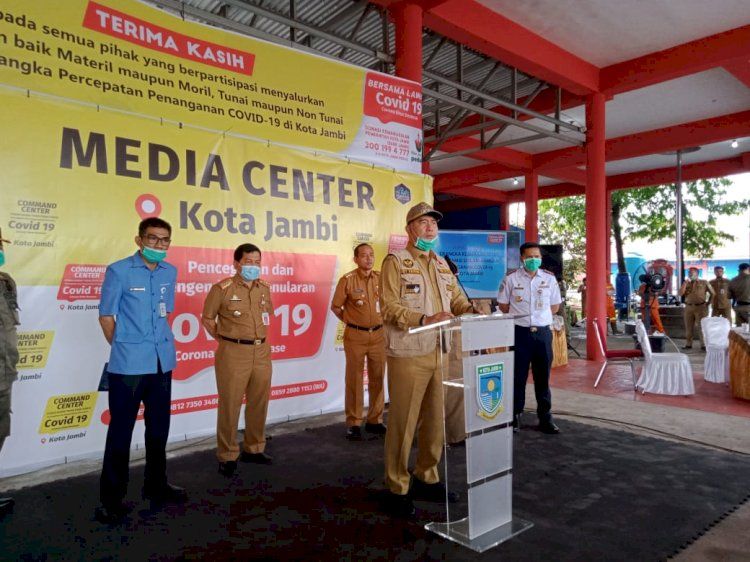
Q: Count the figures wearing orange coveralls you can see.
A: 2